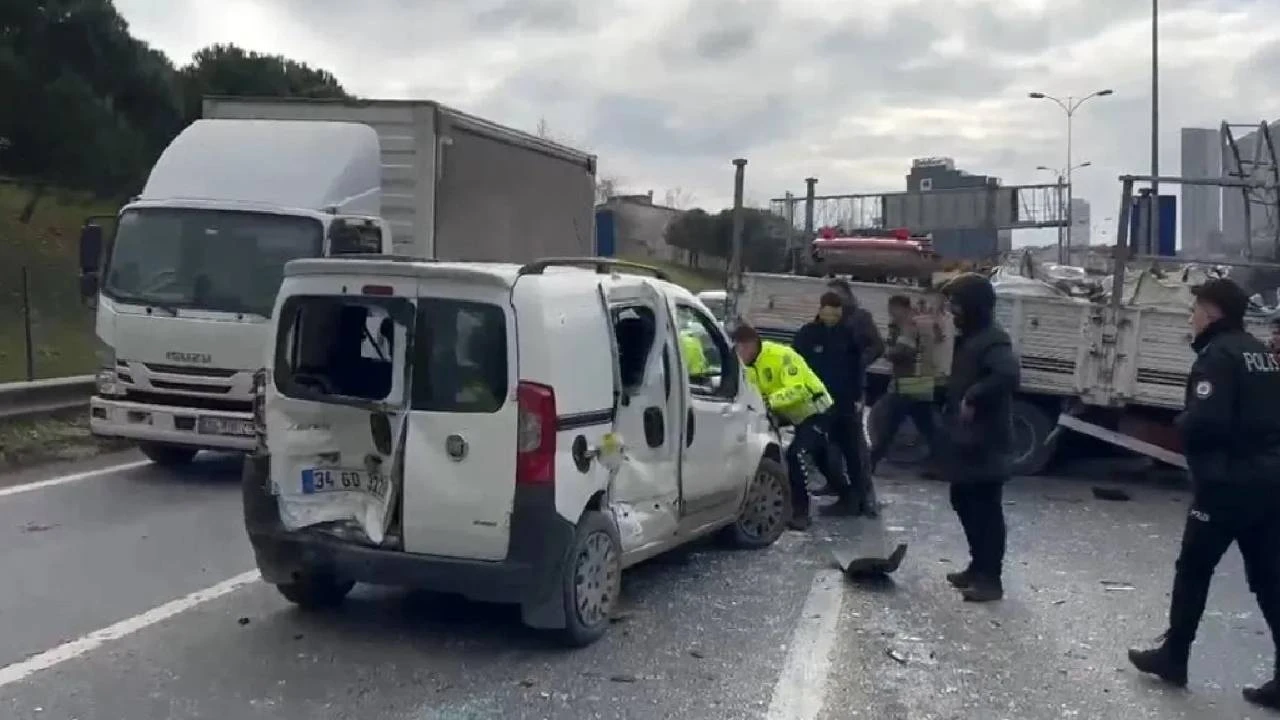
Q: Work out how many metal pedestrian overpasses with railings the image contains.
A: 1